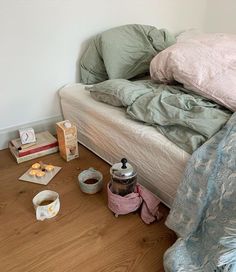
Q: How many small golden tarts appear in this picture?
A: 4